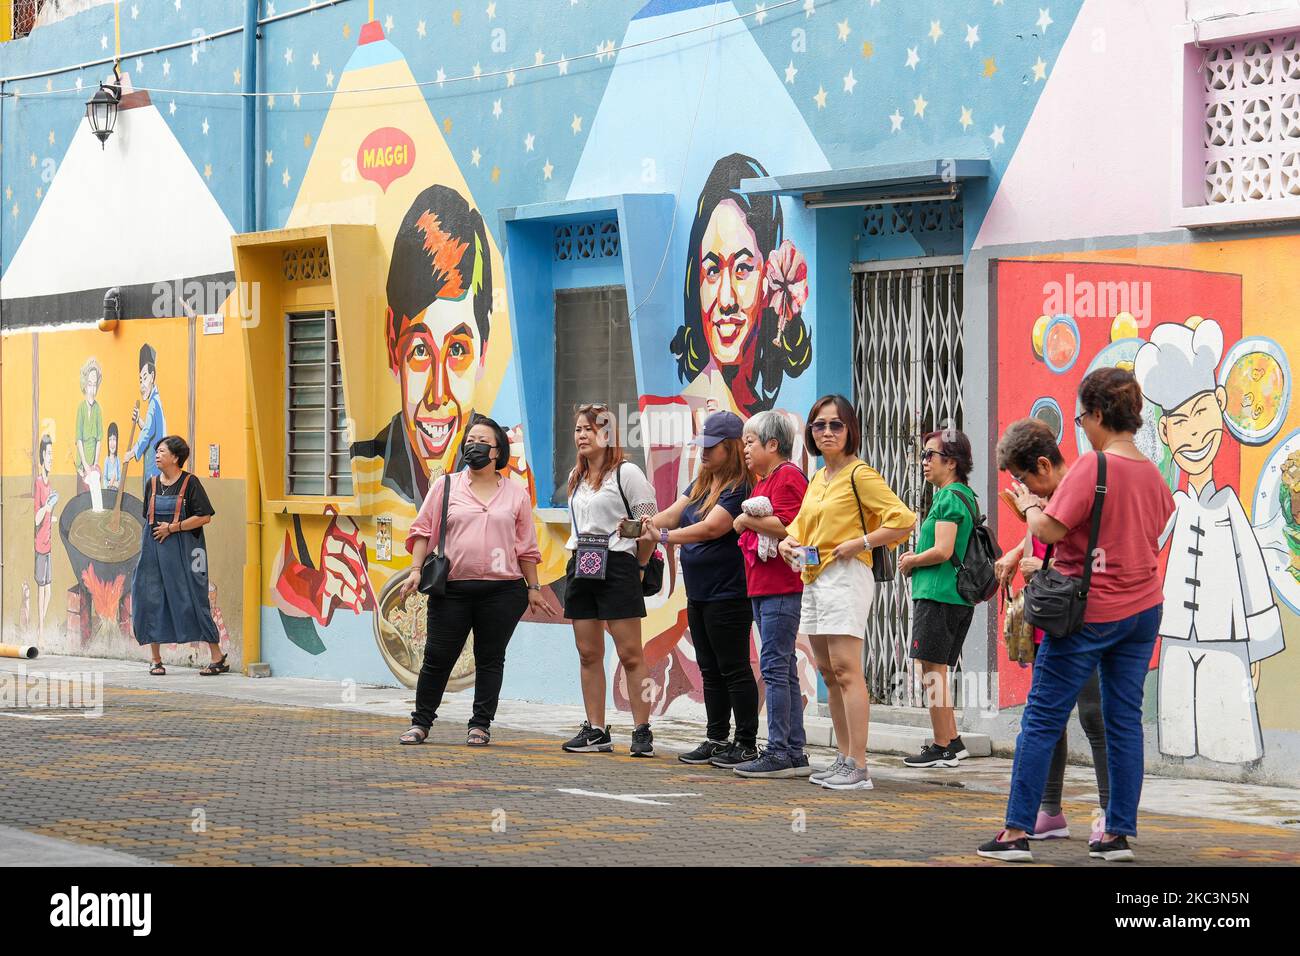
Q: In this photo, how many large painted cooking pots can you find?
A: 1